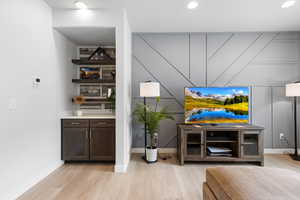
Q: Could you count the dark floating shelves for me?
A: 3